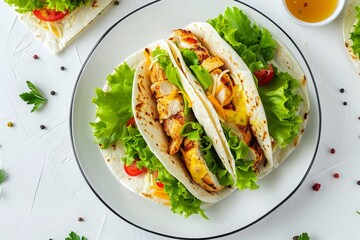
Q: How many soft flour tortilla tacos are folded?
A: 2